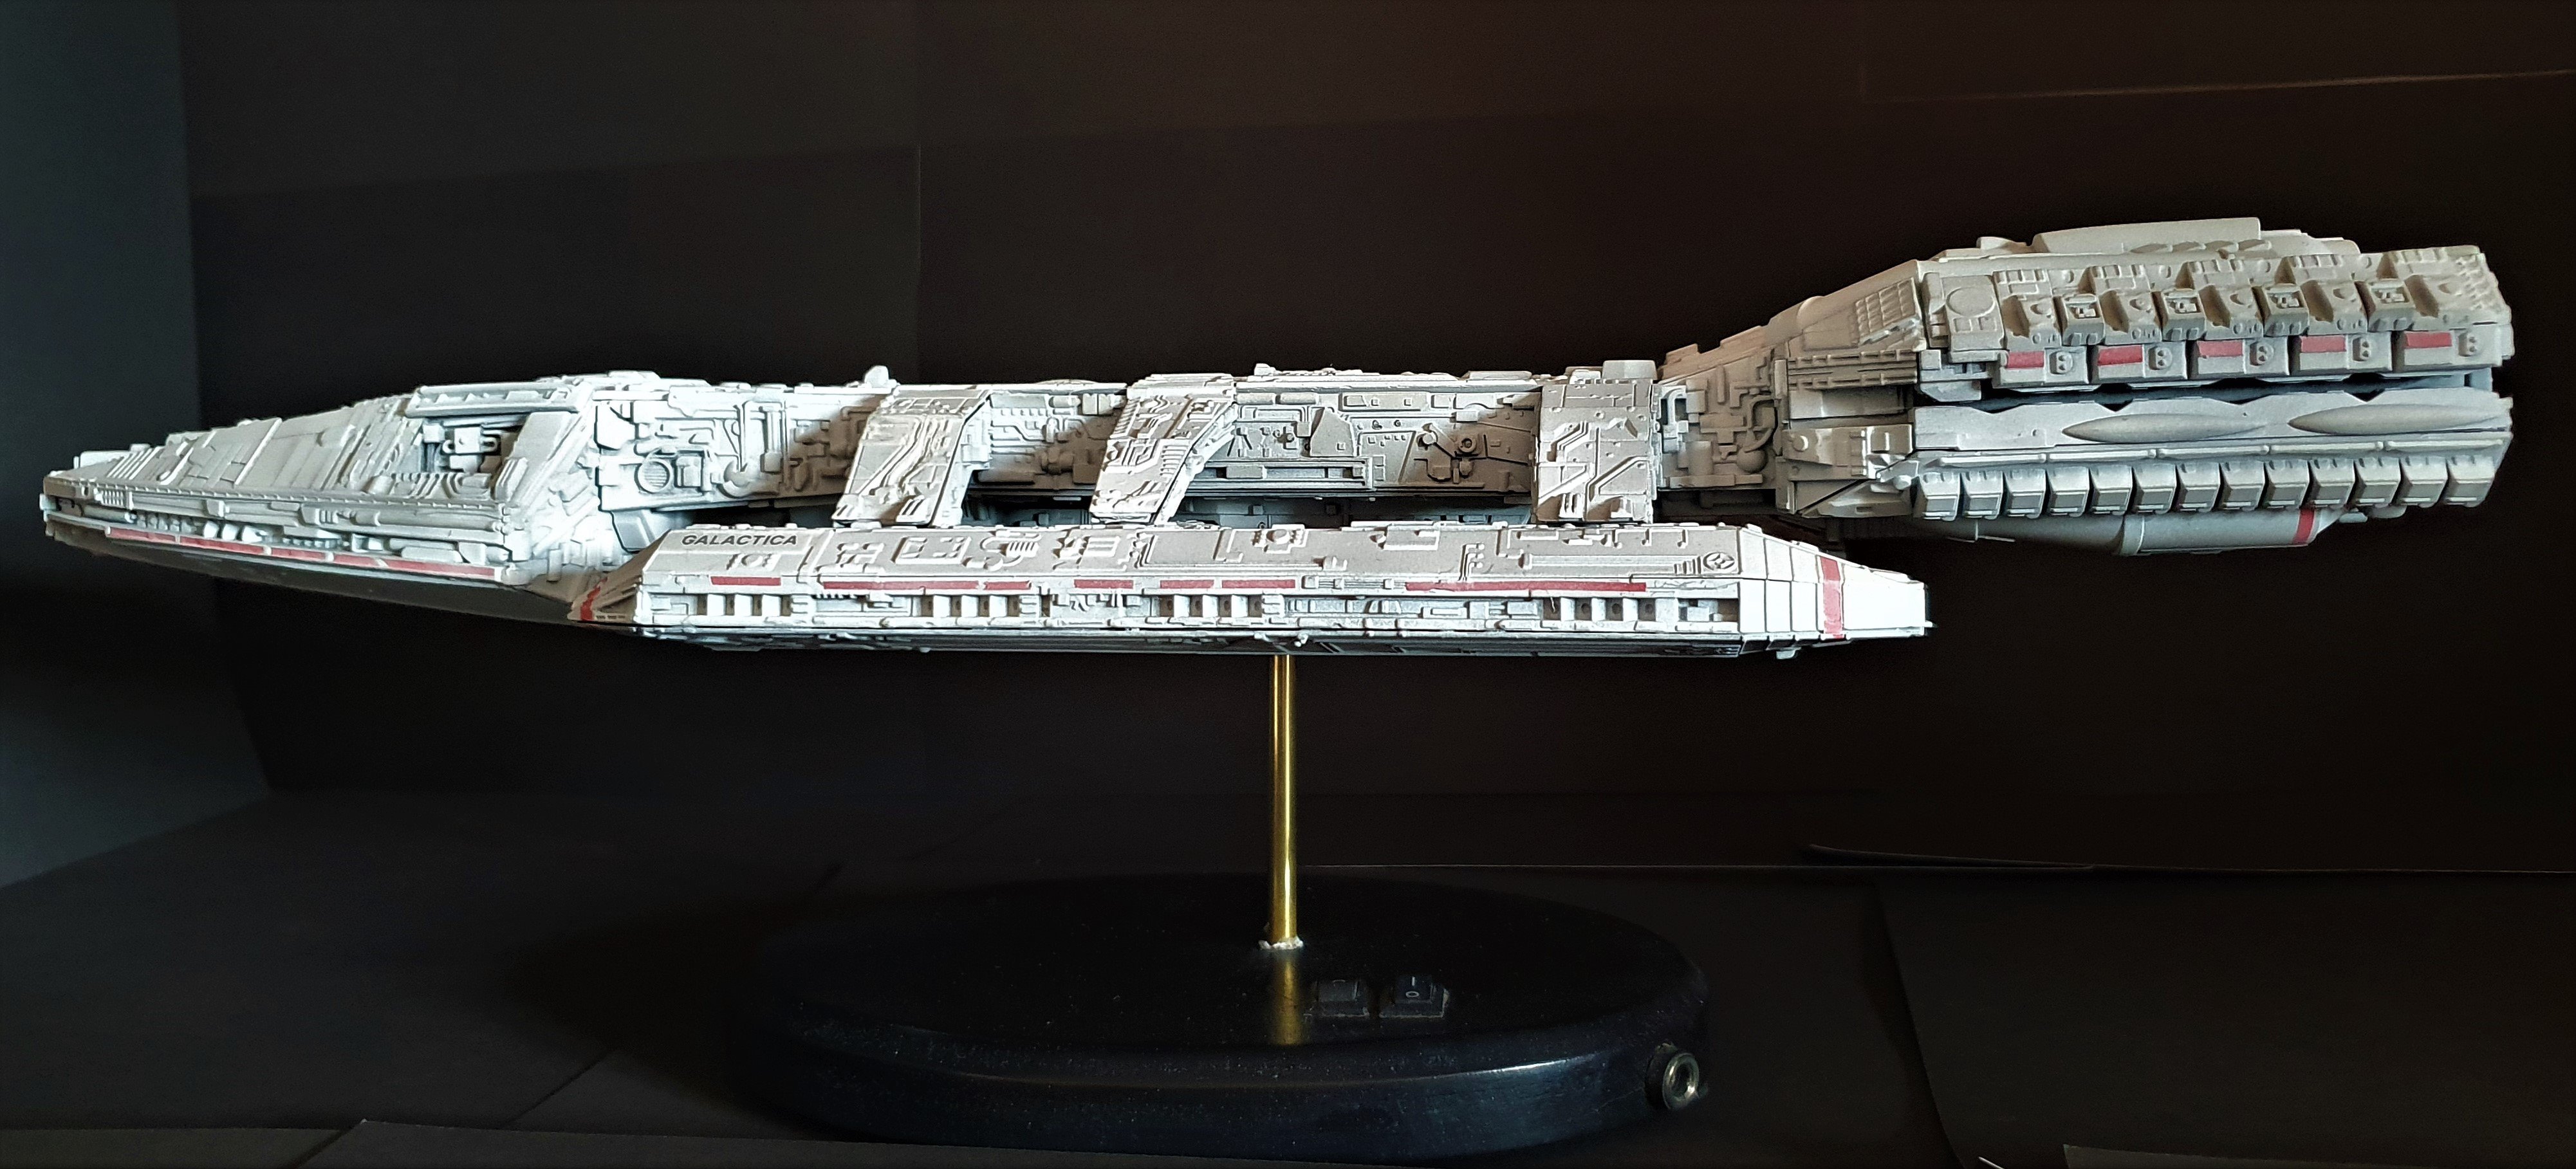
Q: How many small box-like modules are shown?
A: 13